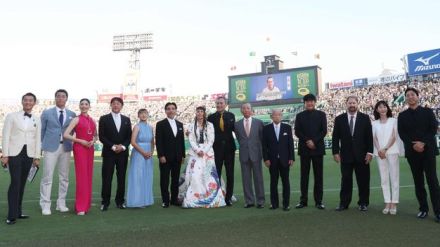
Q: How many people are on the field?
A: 14